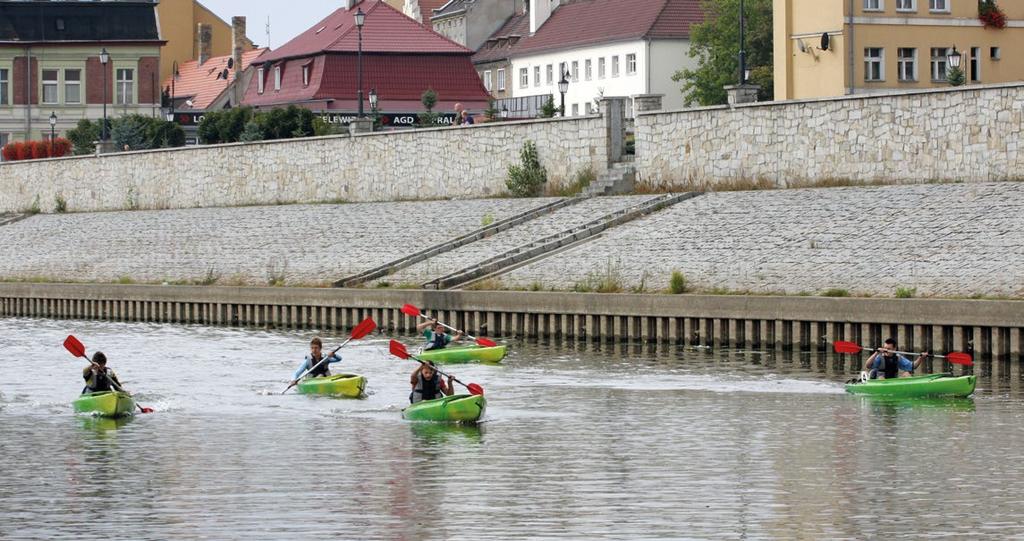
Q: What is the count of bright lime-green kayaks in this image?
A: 5